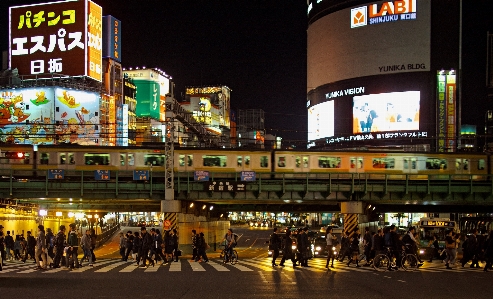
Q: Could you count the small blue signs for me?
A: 5